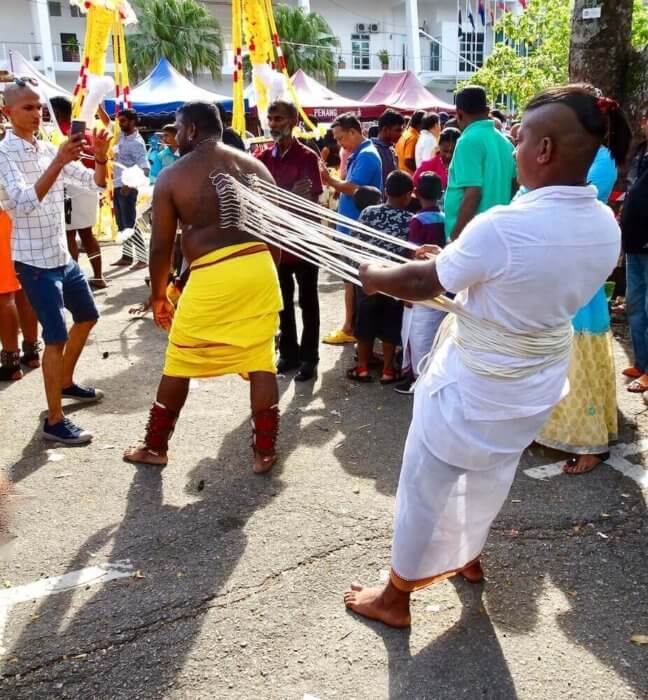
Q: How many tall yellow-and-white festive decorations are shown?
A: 2